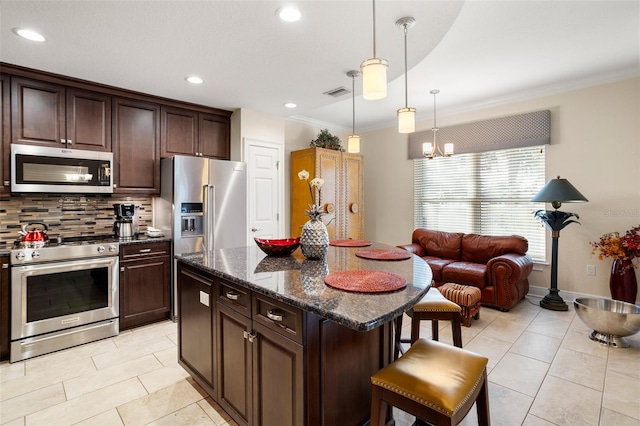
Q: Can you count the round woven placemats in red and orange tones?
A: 3